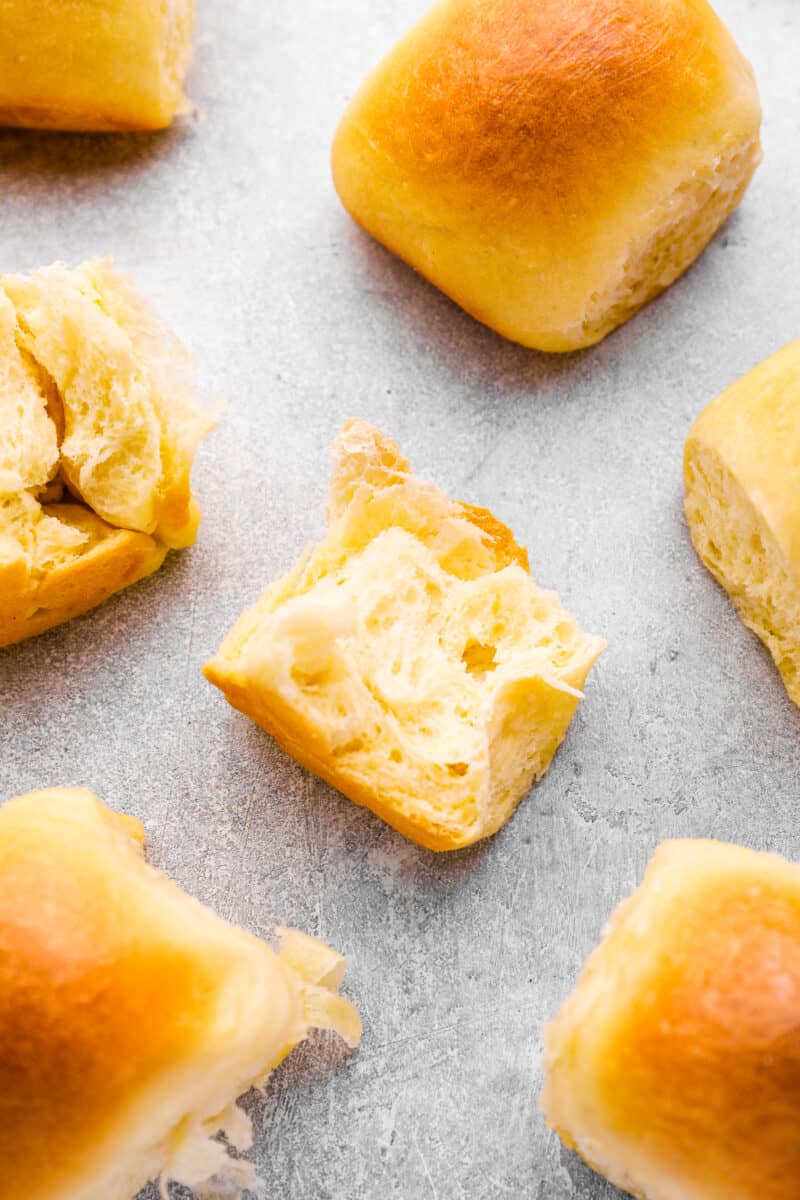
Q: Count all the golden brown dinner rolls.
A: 7